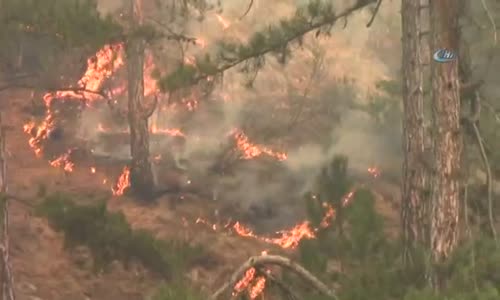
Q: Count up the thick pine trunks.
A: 3